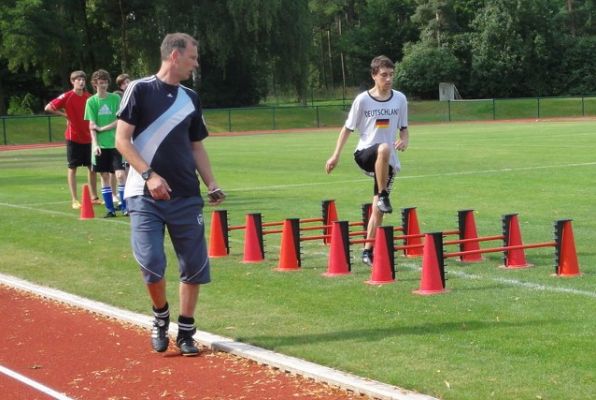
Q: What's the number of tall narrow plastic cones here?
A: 13